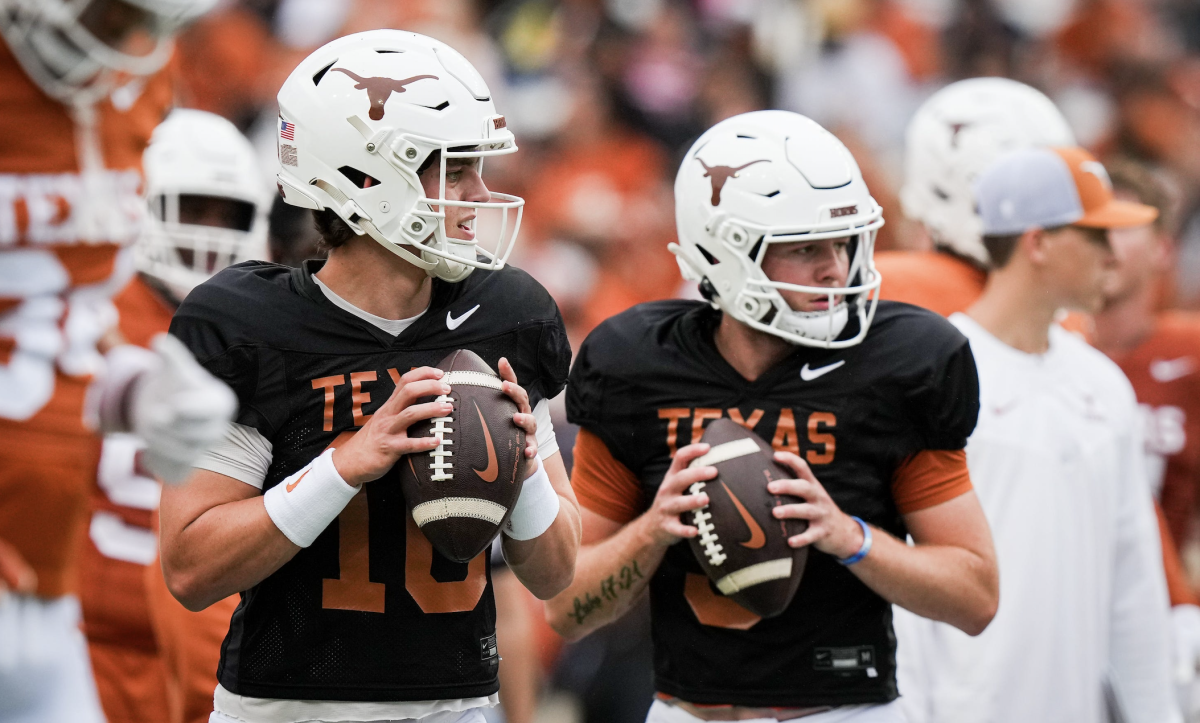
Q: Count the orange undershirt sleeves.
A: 2